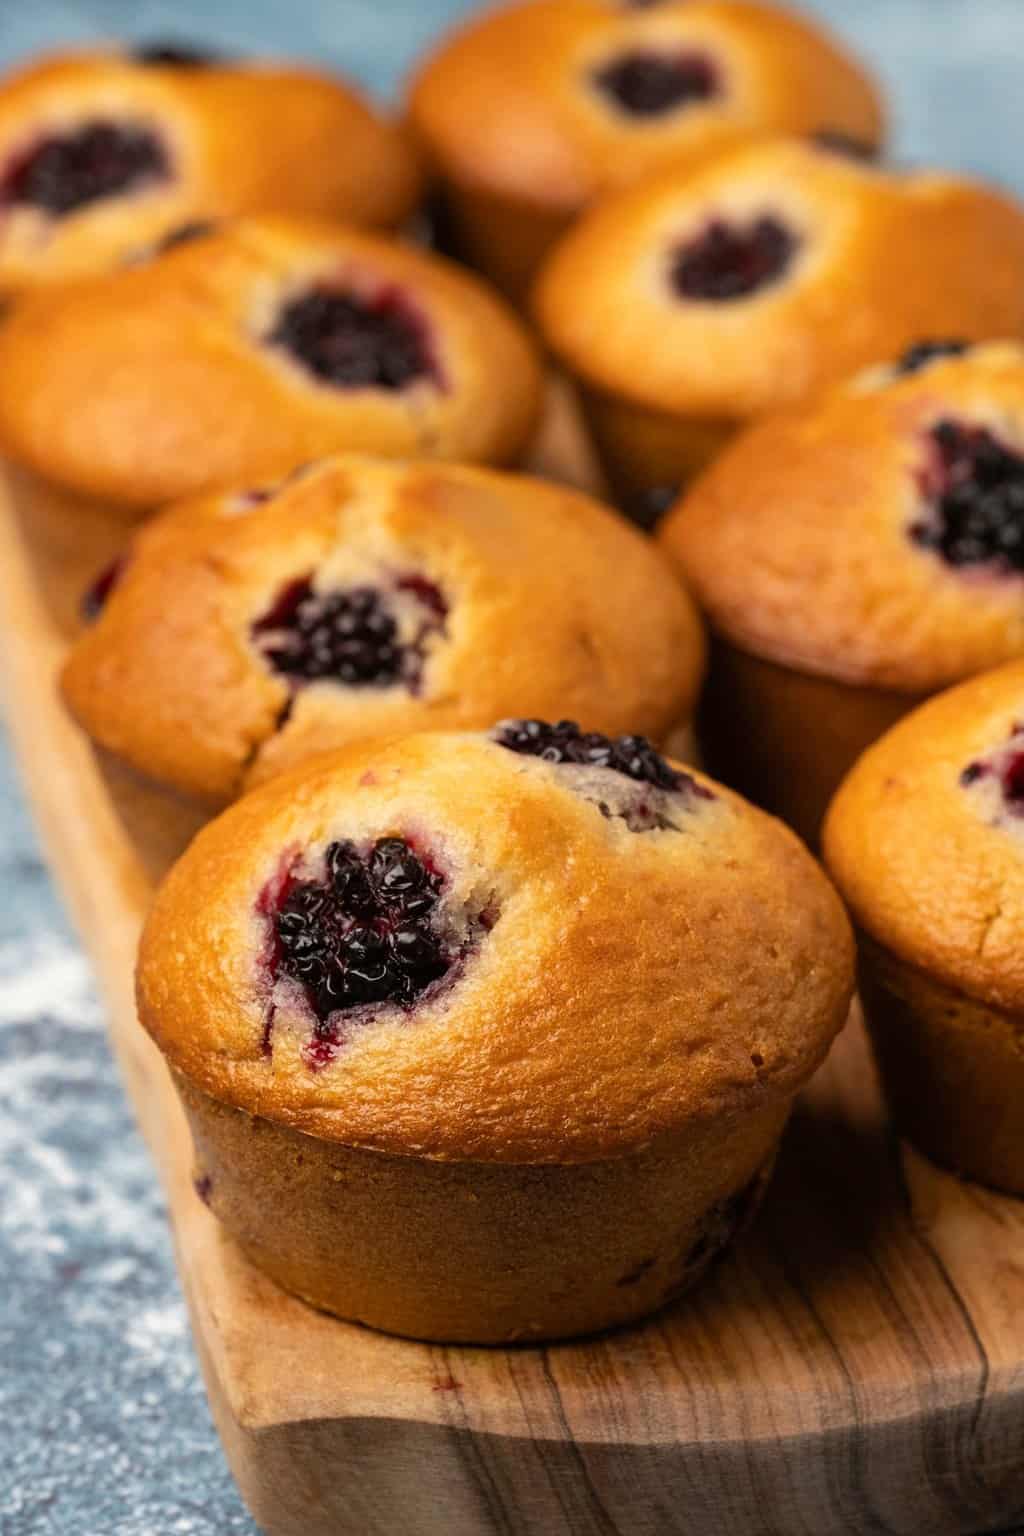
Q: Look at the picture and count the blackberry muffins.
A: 8